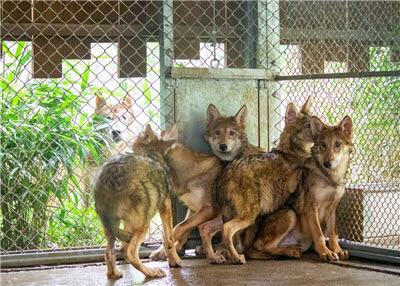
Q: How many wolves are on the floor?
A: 5